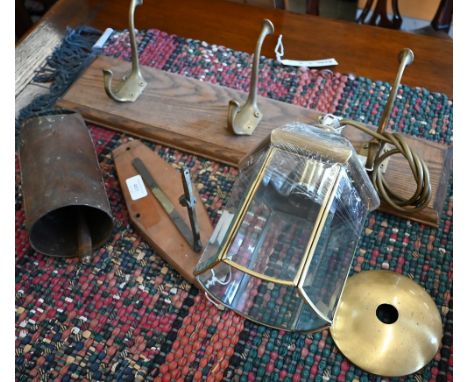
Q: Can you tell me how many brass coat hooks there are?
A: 3